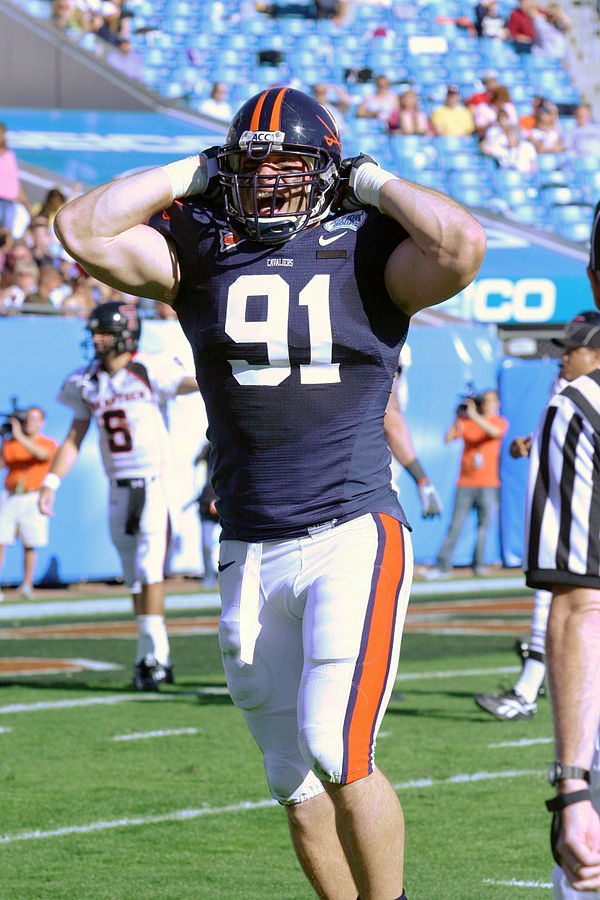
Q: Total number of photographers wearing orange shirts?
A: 2